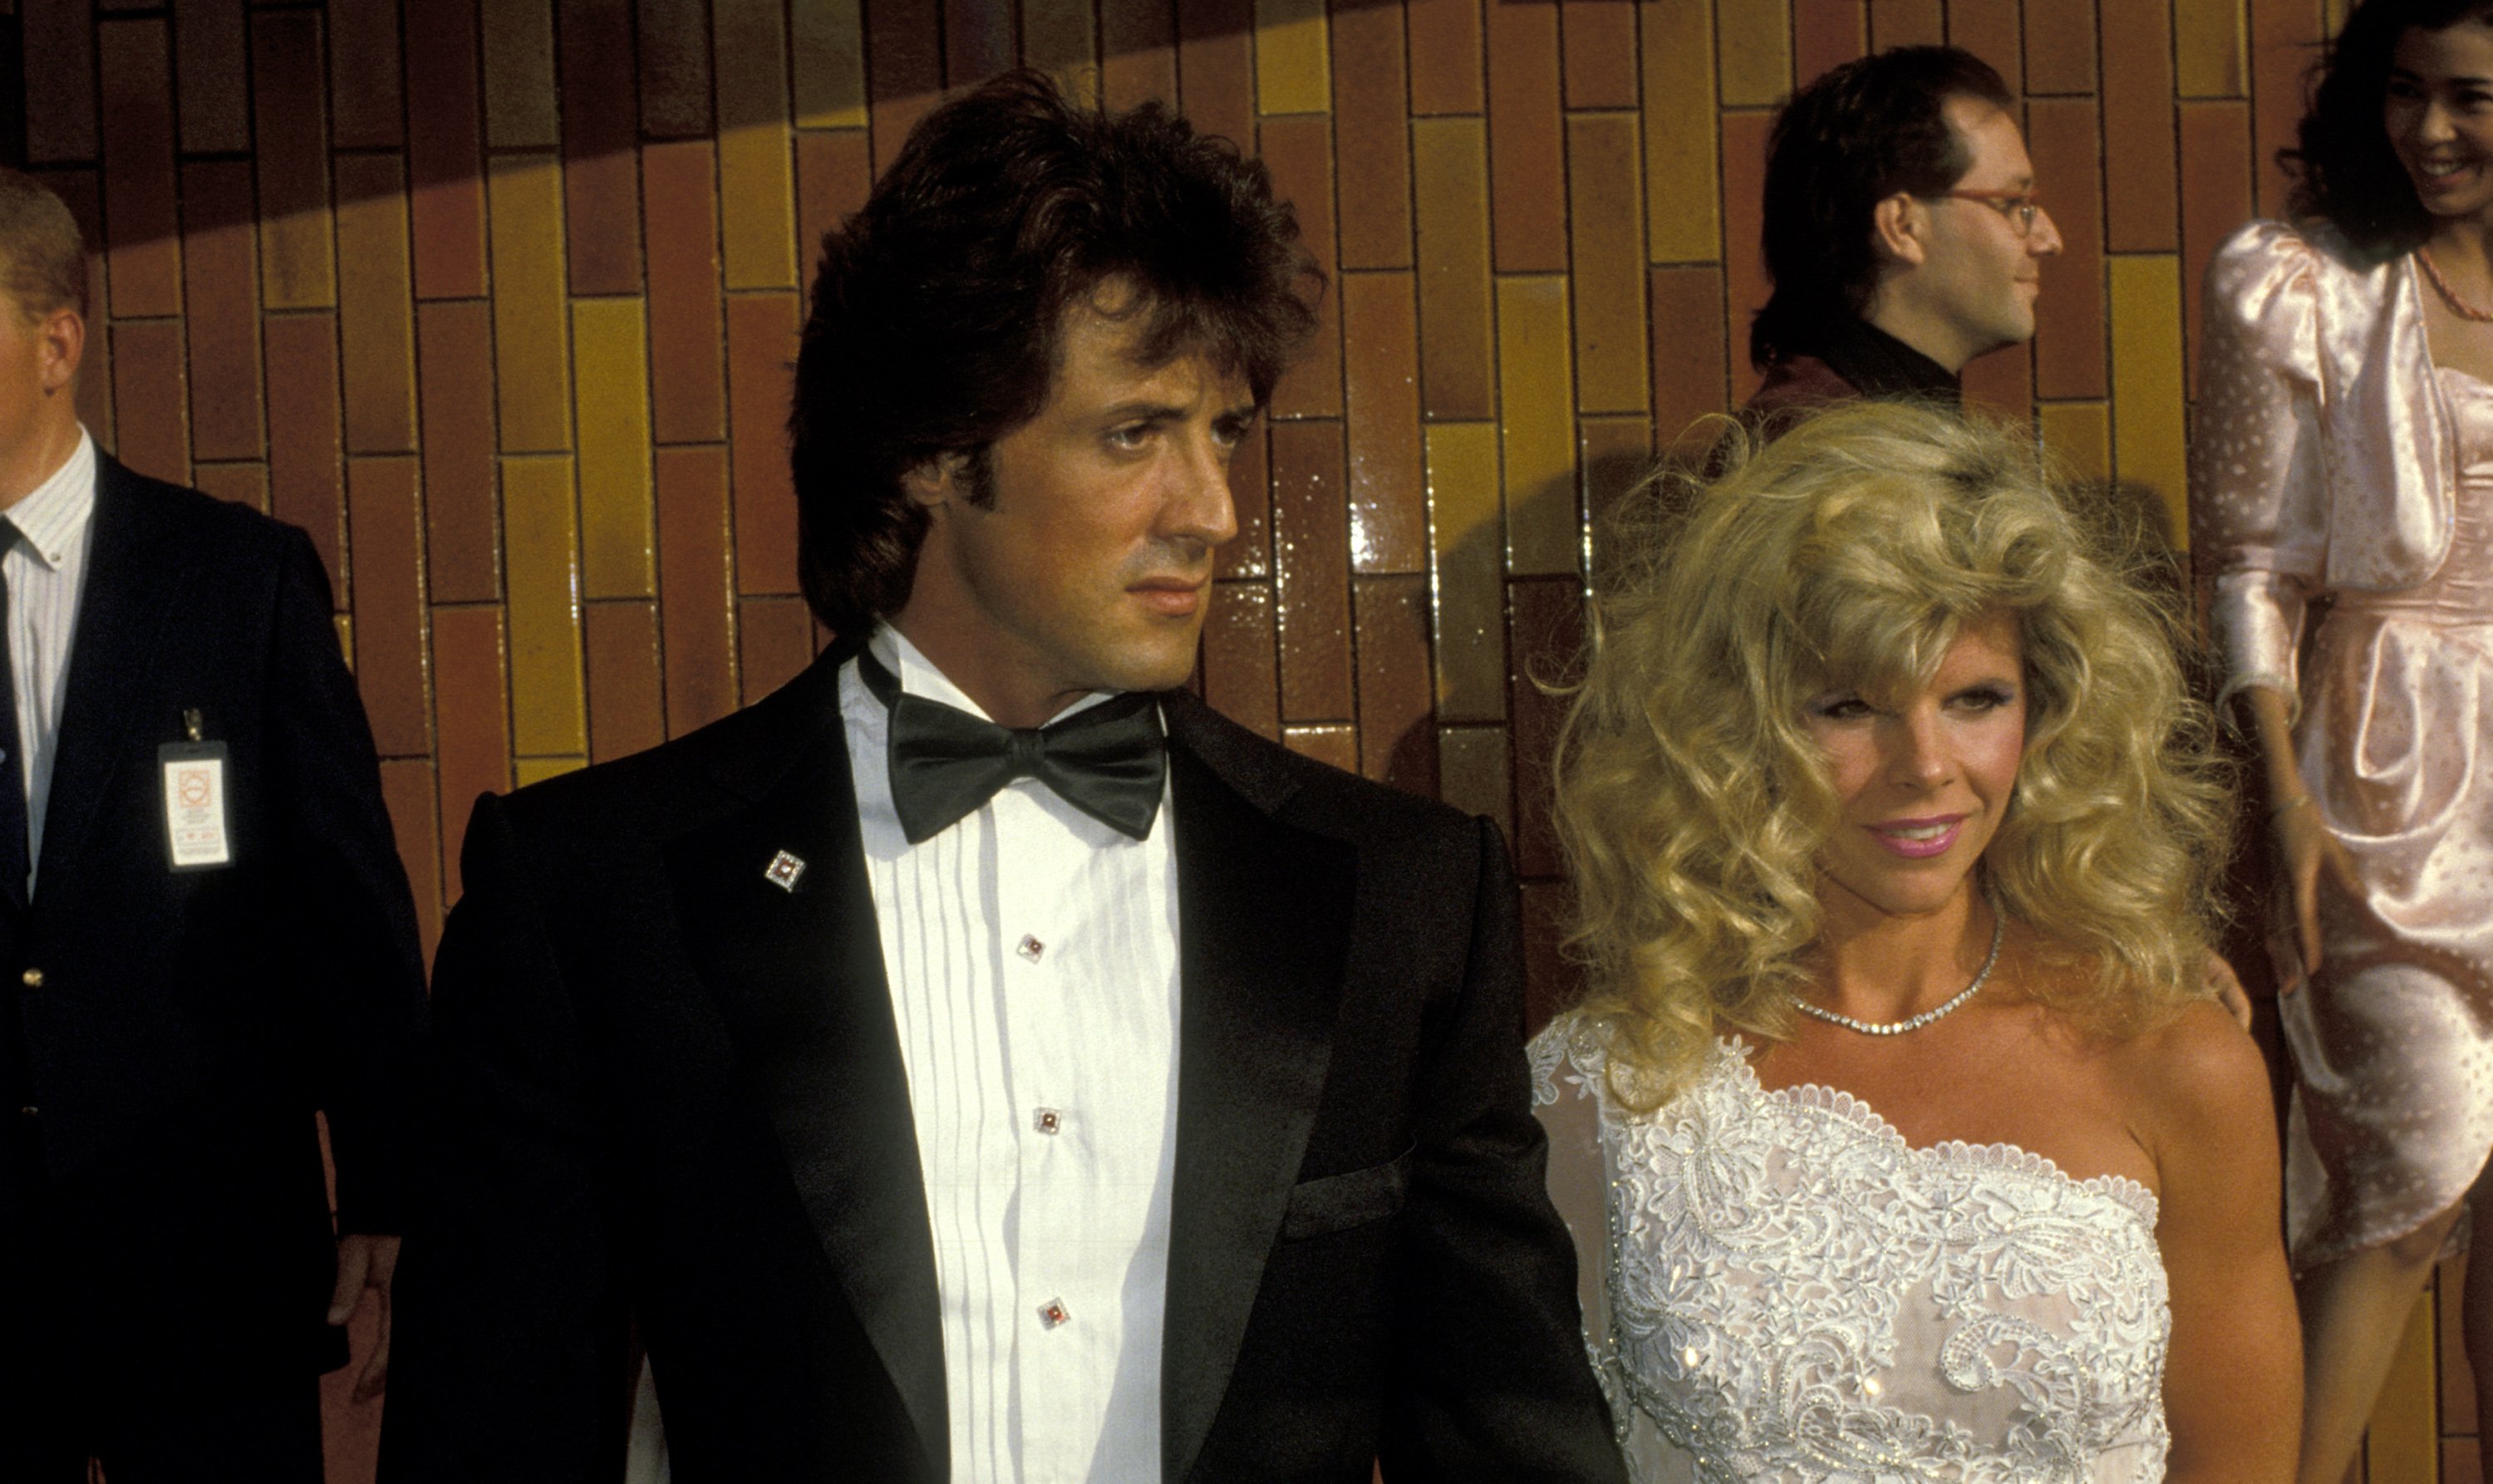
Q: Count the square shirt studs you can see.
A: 3